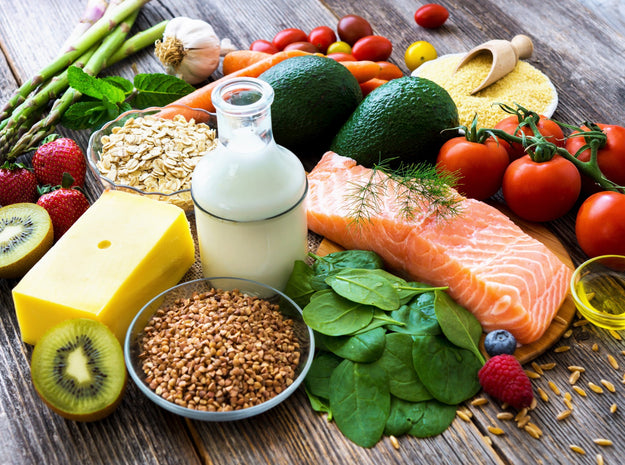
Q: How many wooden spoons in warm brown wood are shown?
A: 1